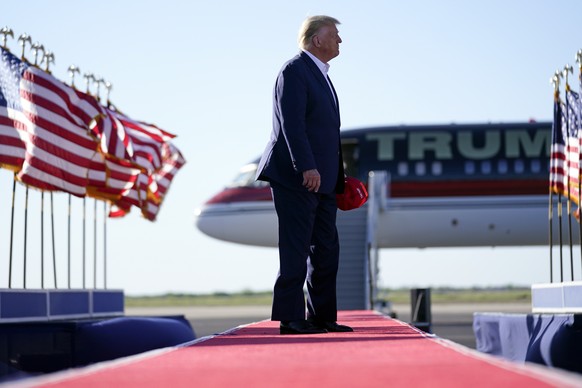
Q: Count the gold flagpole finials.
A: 12